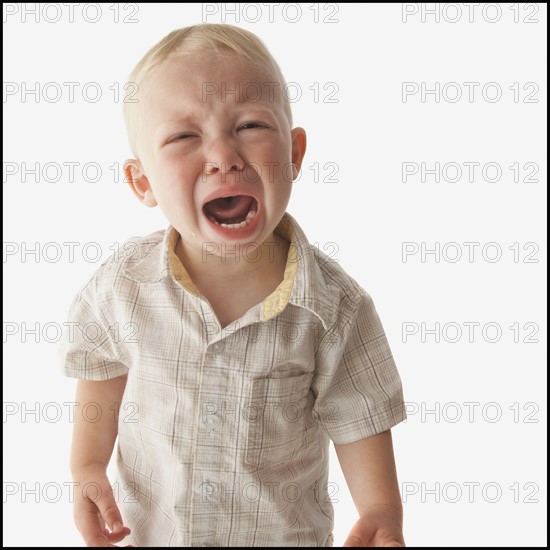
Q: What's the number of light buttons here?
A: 3